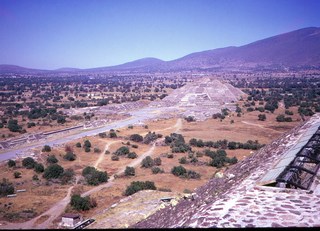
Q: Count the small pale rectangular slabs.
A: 2